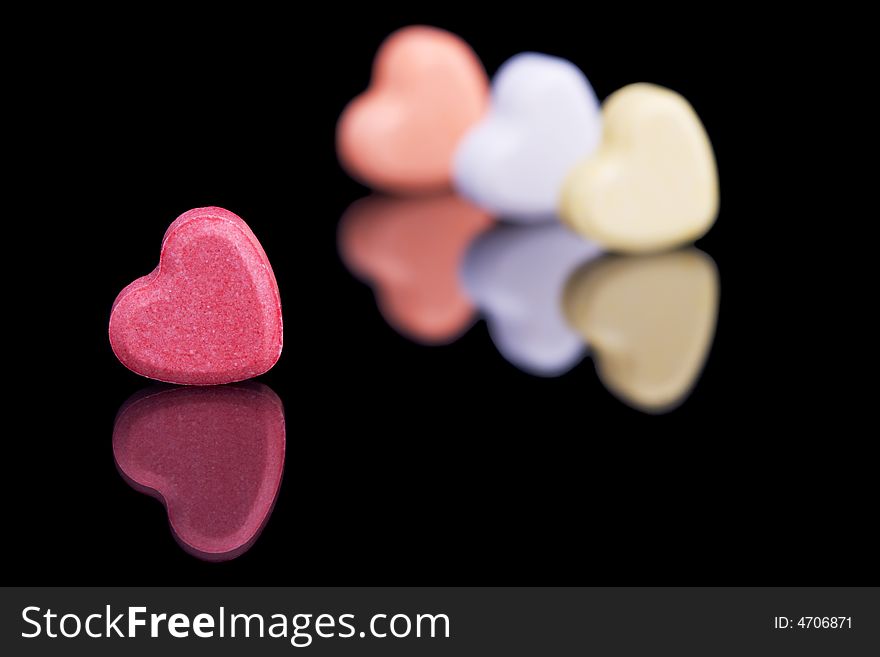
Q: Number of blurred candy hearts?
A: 3